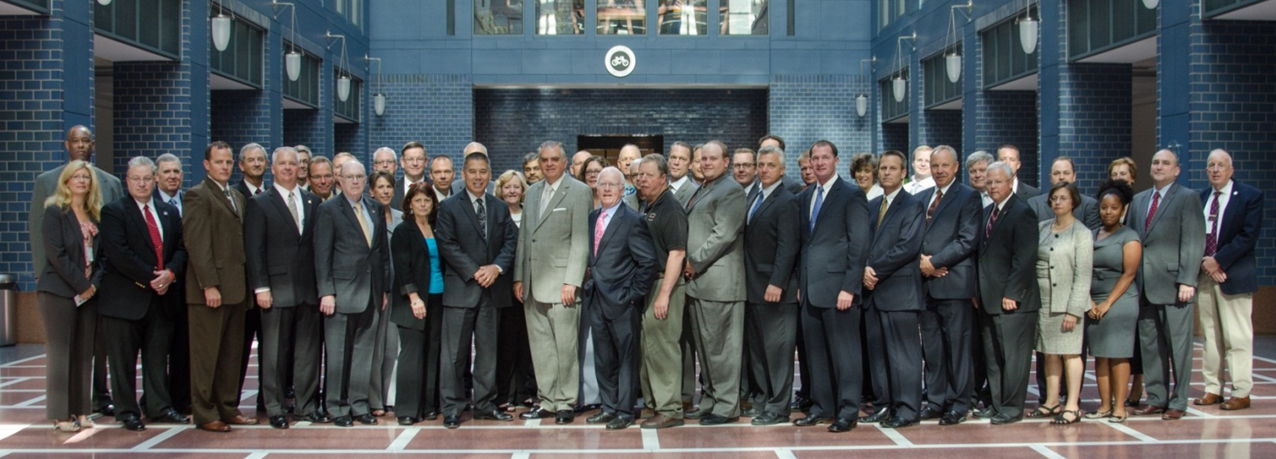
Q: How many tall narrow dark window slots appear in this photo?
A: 2